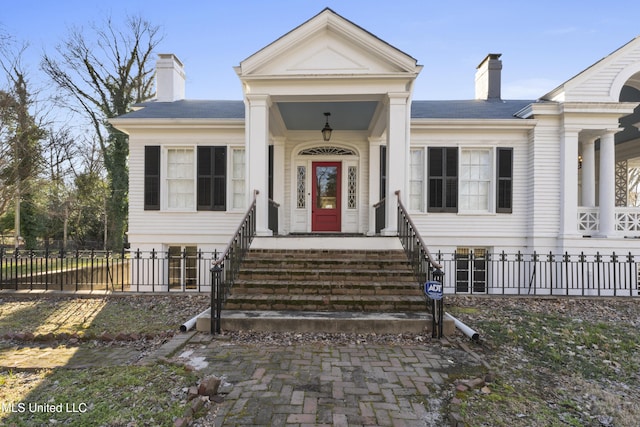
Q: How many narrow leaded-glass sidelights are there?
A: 2